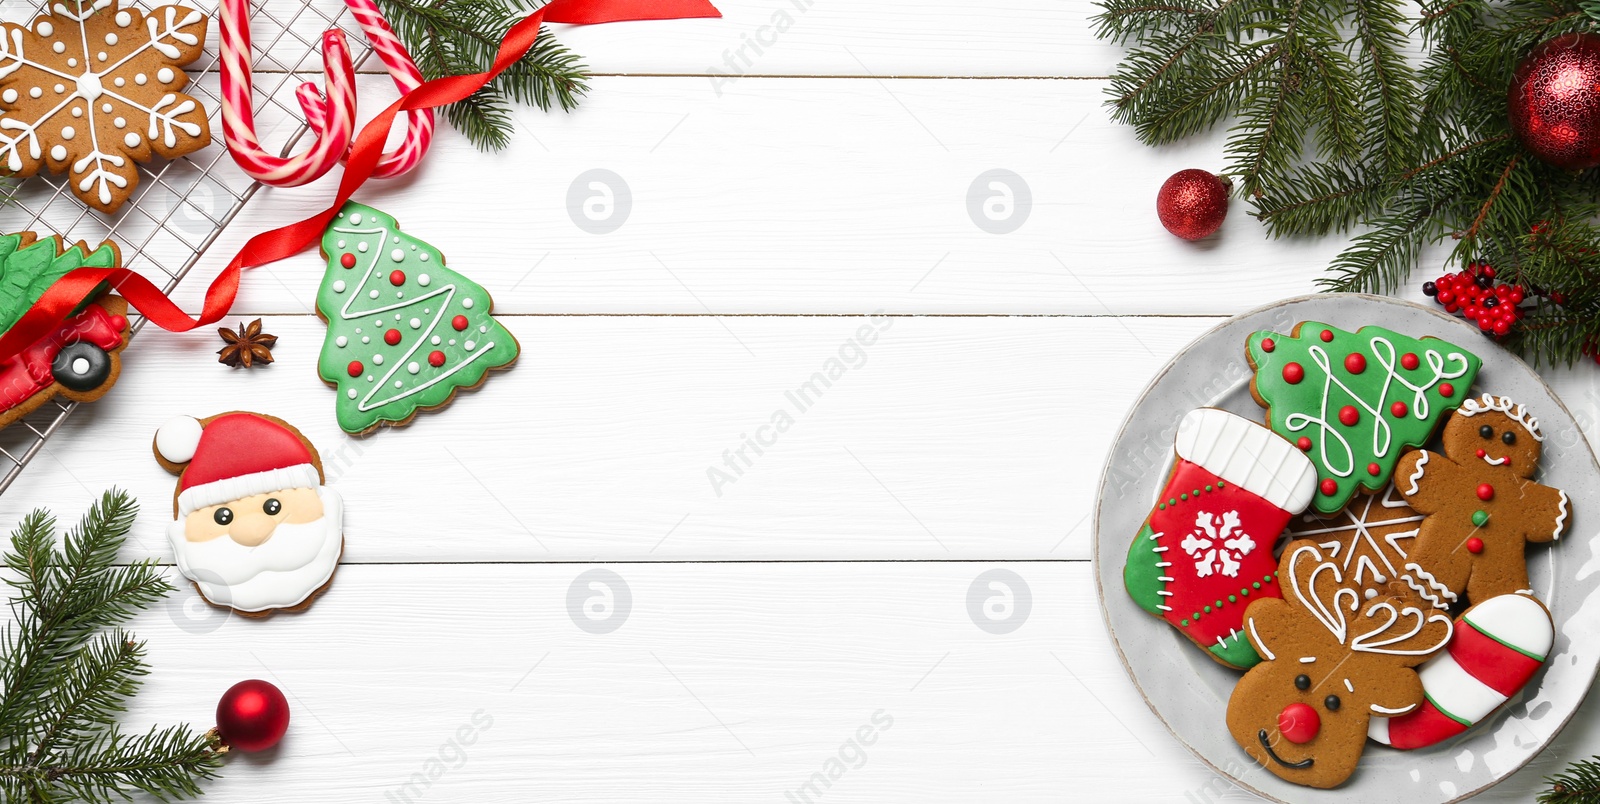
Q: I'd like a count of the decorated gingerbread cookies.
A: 10